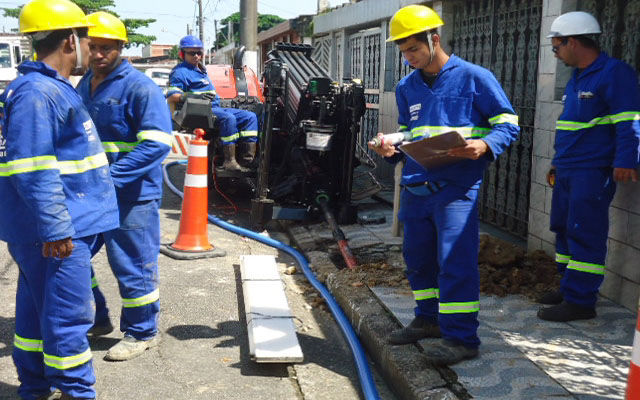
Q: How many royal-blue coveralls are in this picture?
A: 5